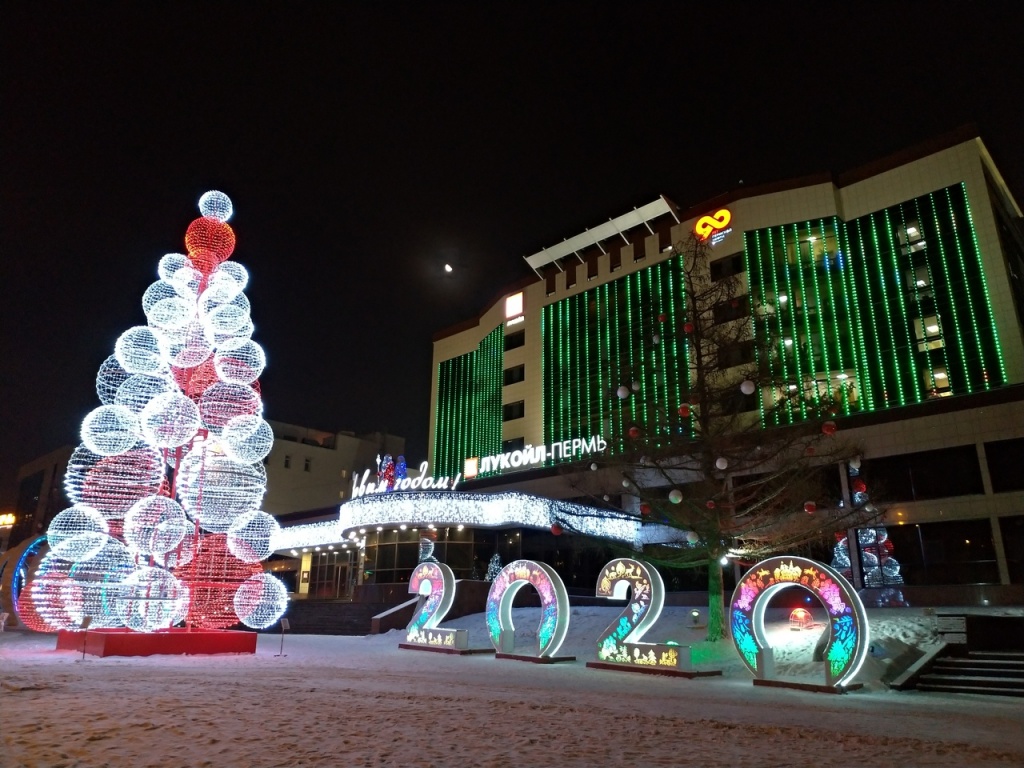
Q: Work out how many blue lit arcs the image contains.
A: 1